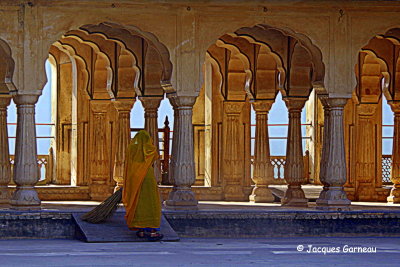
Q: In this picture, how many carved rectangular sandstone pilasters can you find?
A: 3